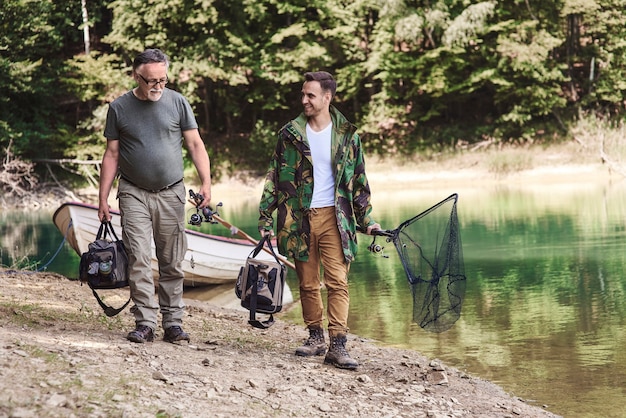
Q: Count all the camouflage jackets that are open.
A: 1